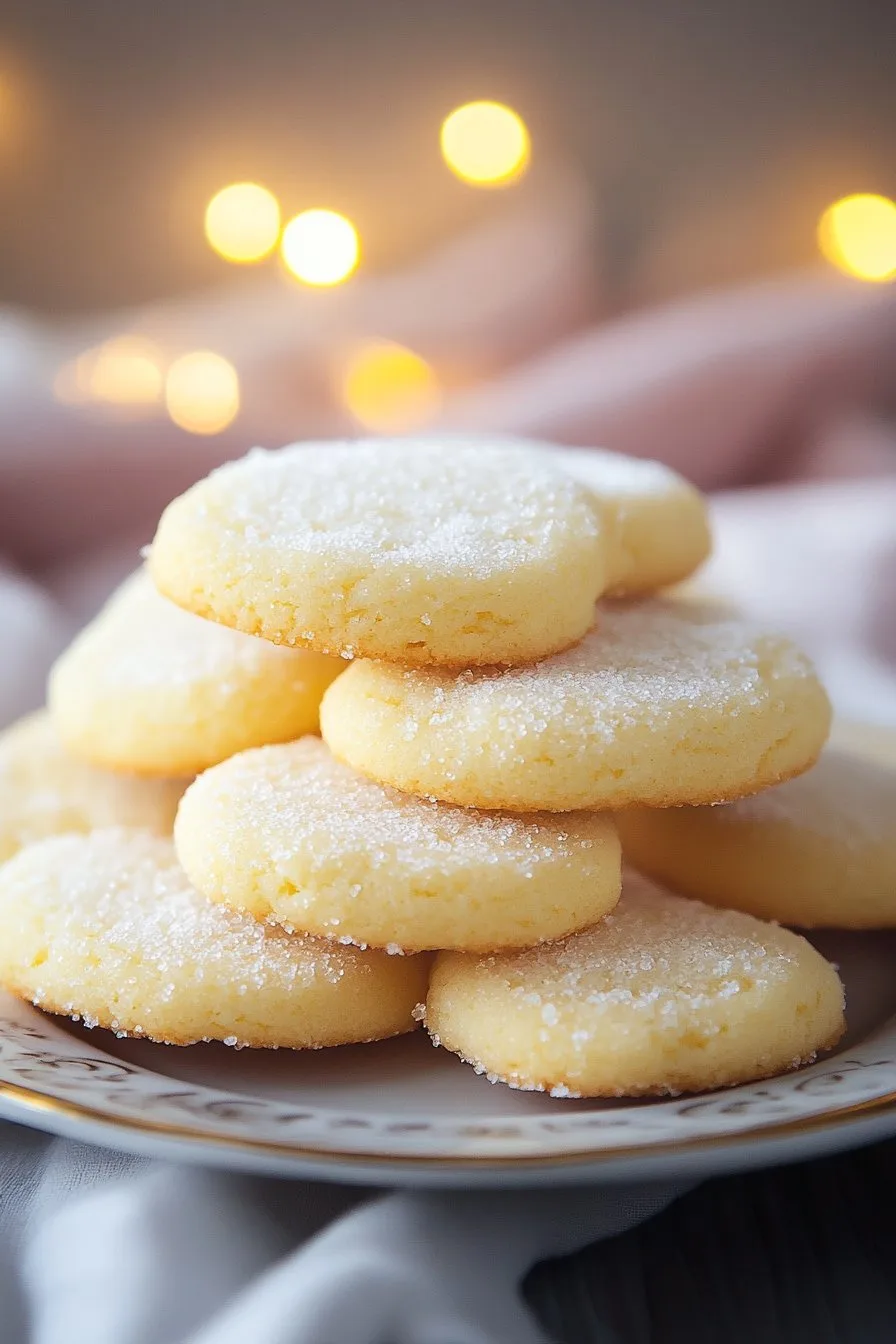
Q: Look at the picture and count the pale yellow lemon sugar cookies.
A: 9